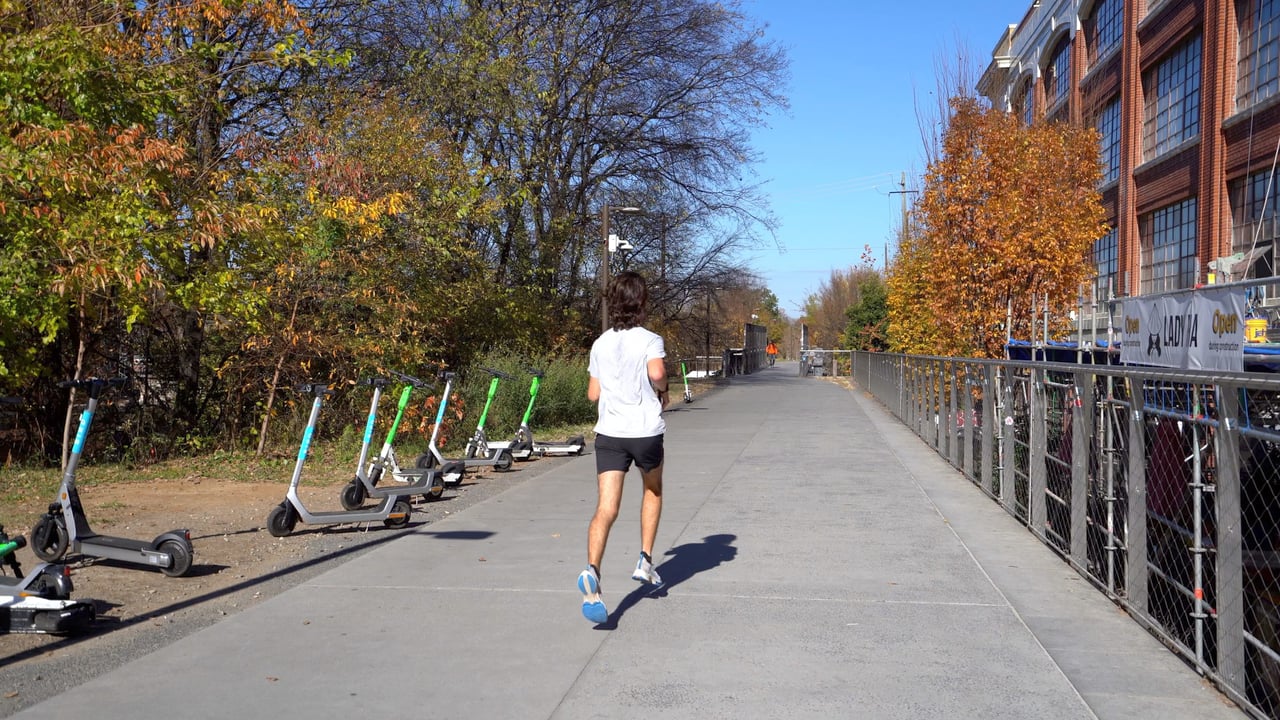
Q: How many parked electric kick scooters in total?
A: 10